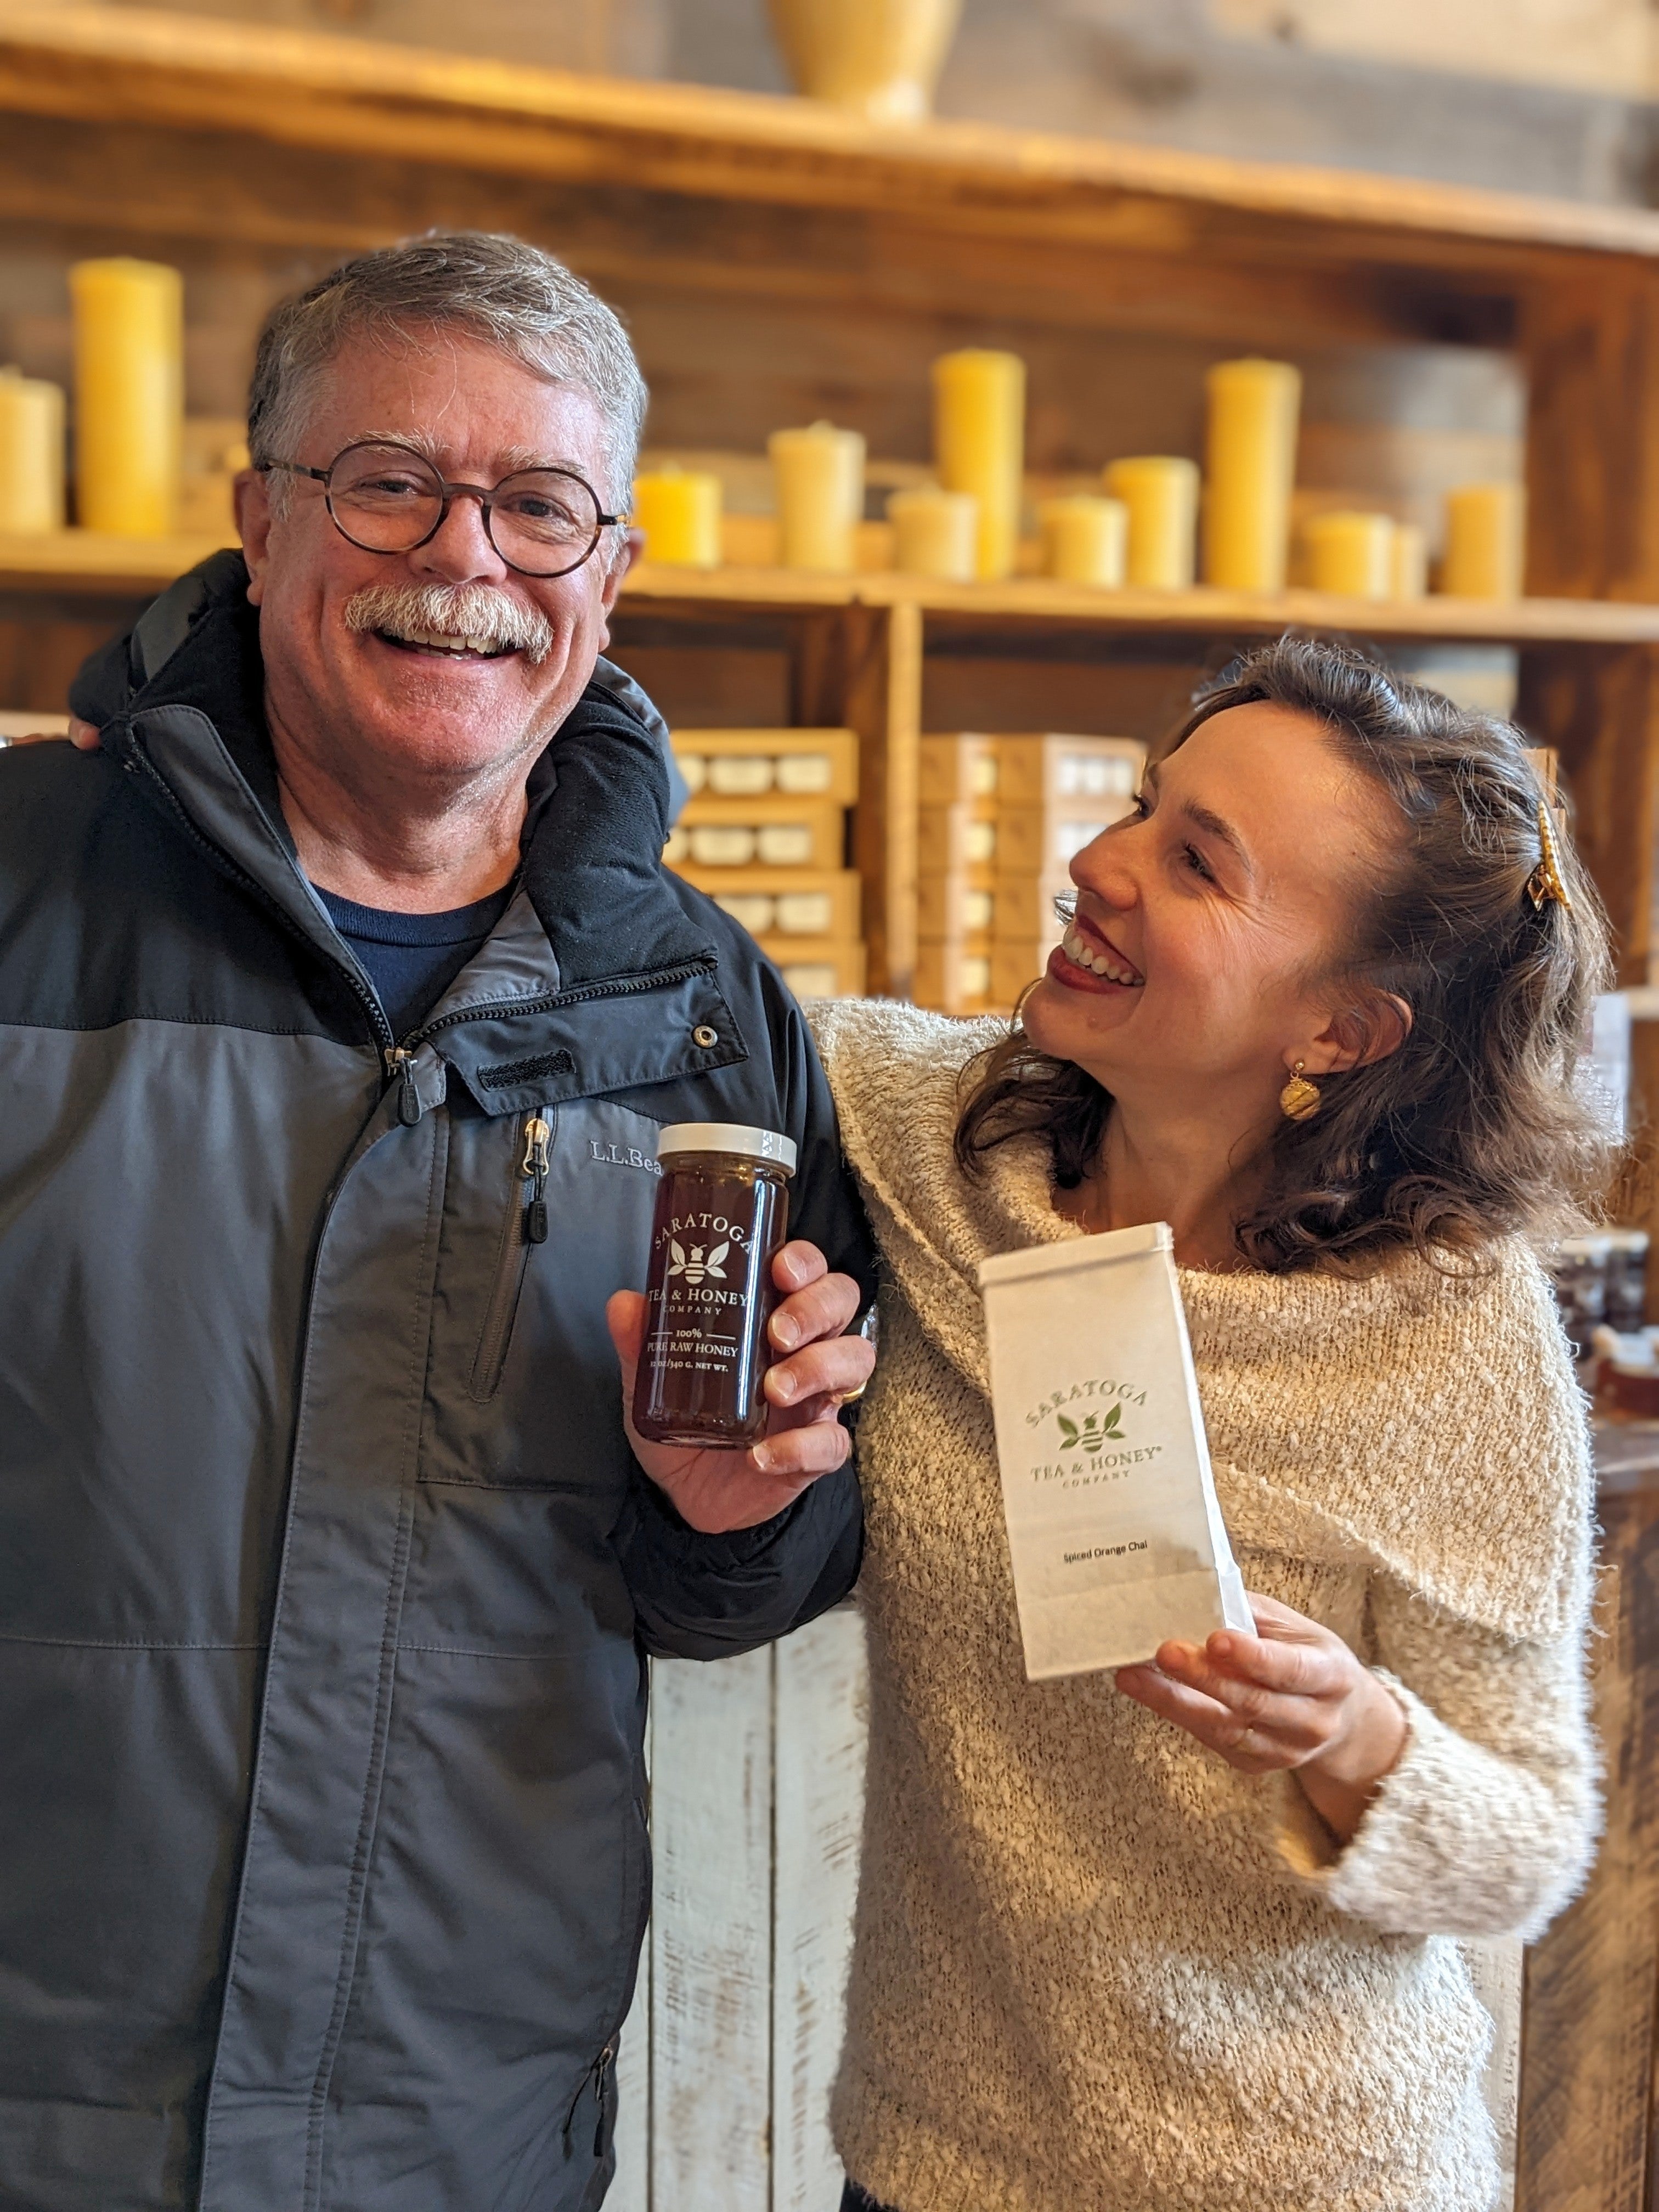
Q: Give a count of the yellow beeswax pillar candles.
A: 12